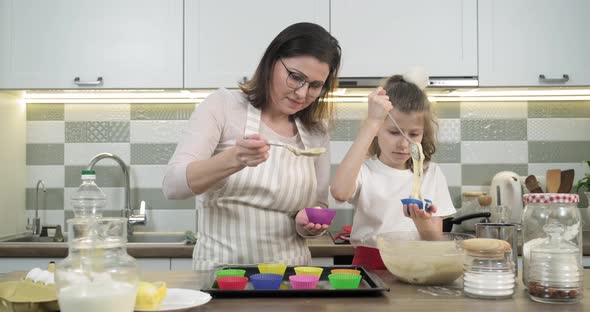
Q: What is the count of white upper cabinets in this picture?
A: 4